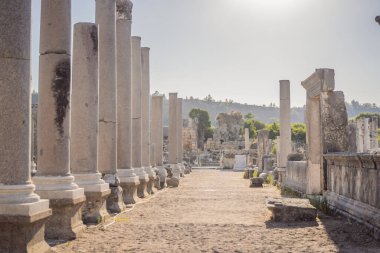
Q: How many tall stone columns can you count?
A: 11